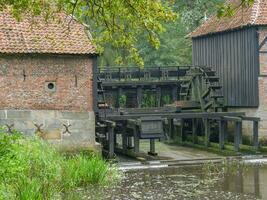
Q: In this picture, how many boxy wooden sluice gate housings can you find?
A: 1